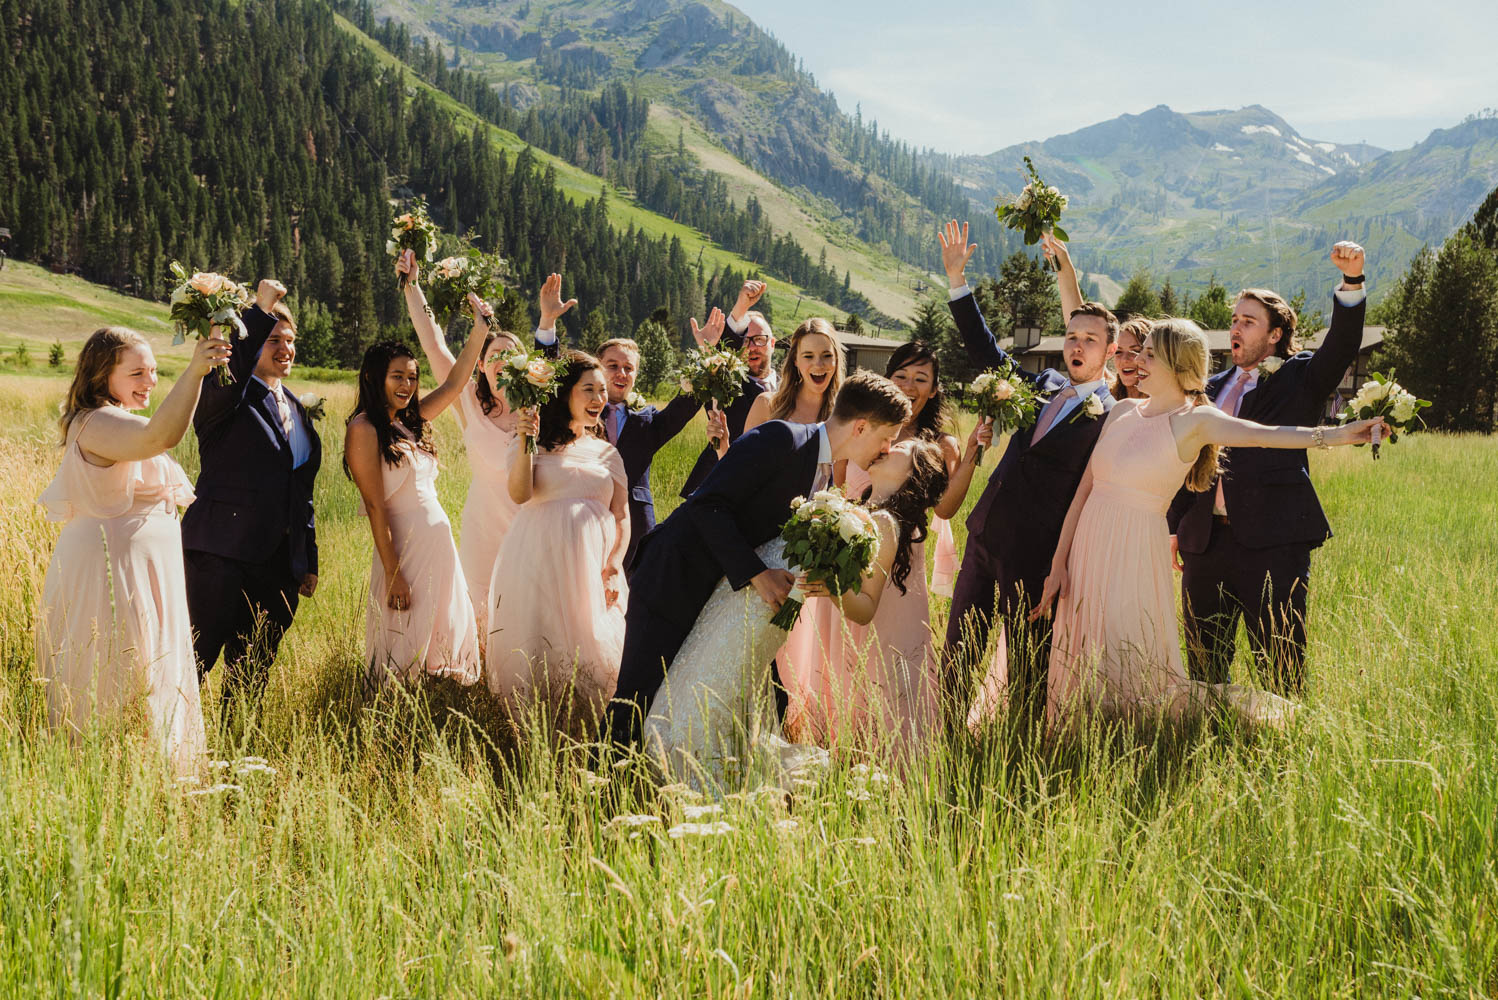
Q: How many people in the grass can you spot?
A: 15